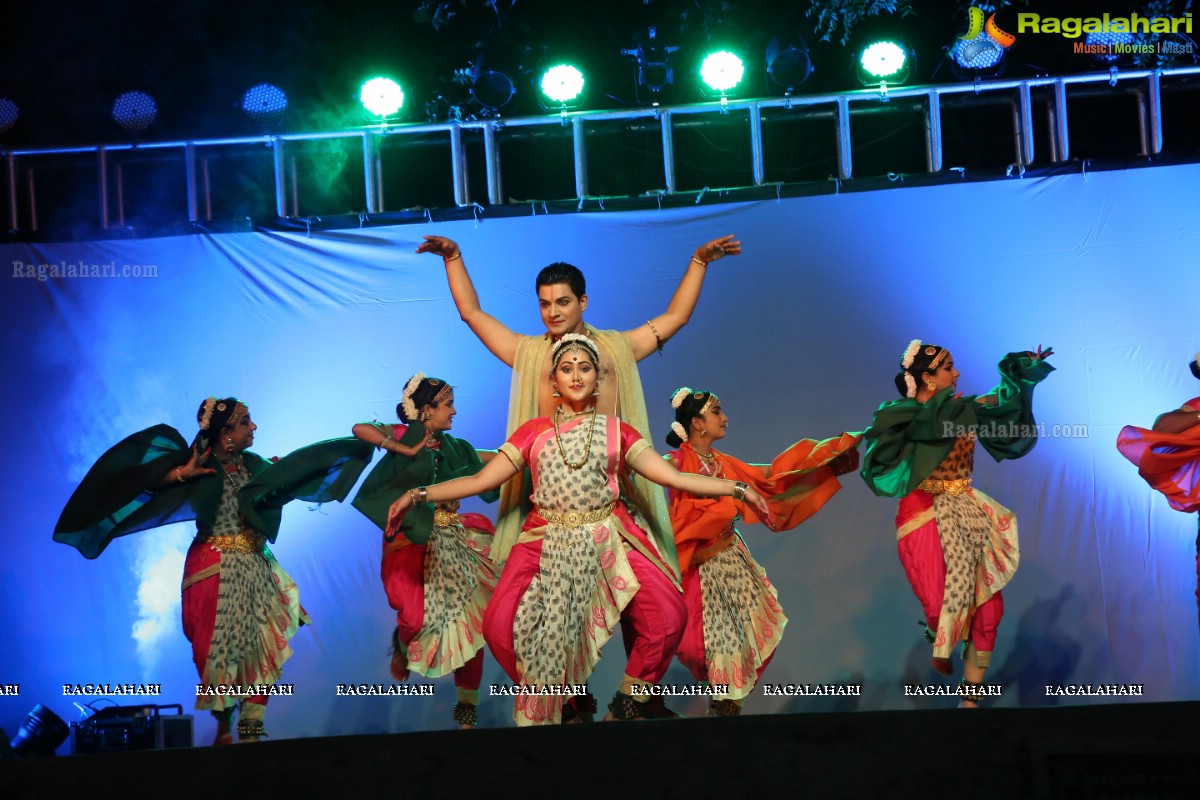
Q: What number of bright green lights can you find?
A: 4